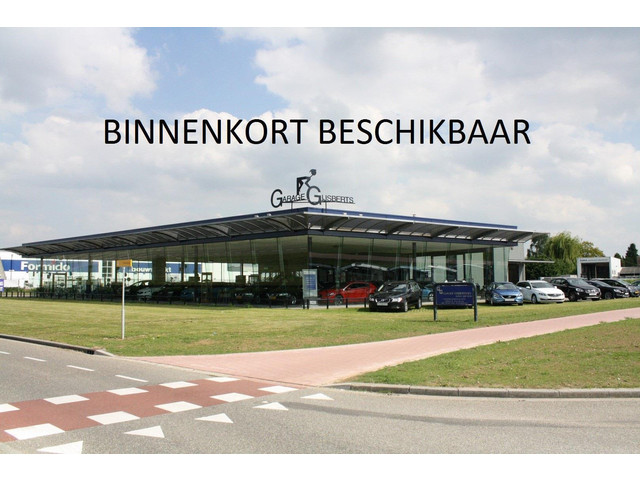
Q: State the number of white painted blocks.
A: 10